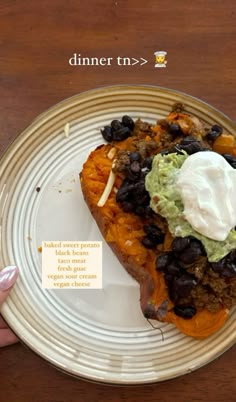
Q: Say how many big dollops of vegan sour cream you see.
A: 1